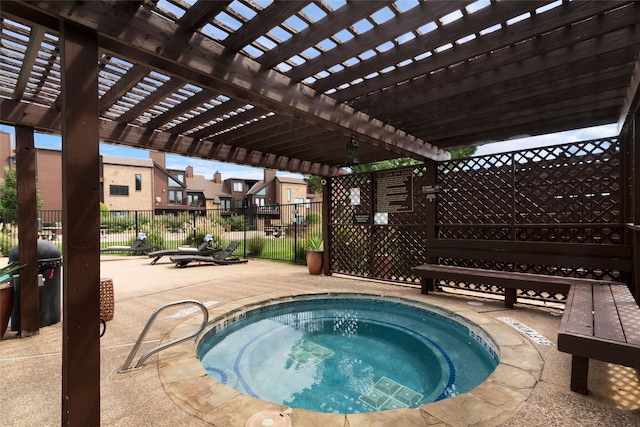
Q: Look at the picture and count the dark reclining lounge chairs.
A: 3